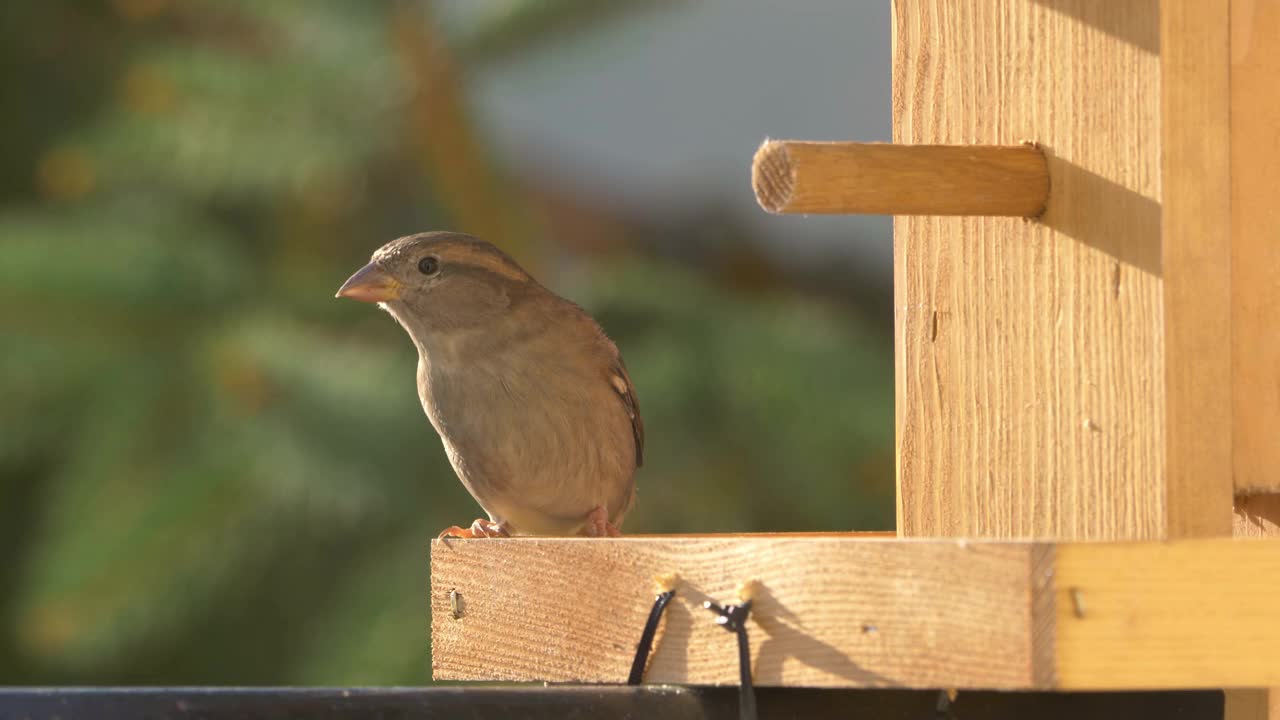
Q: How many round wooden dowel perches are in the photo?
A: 1